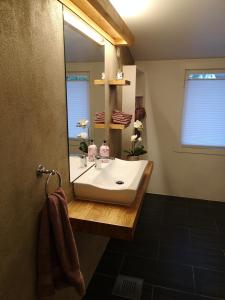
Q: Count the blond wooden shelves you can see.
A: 2